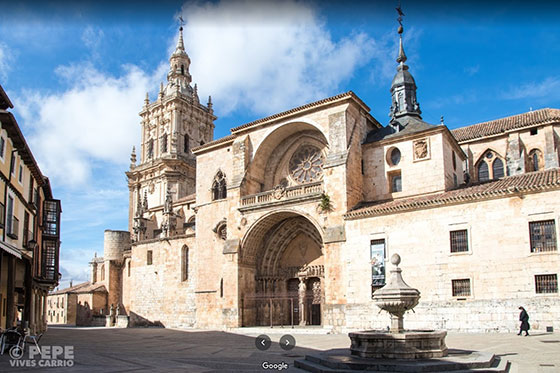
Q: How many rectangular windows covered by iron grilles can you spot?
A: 4